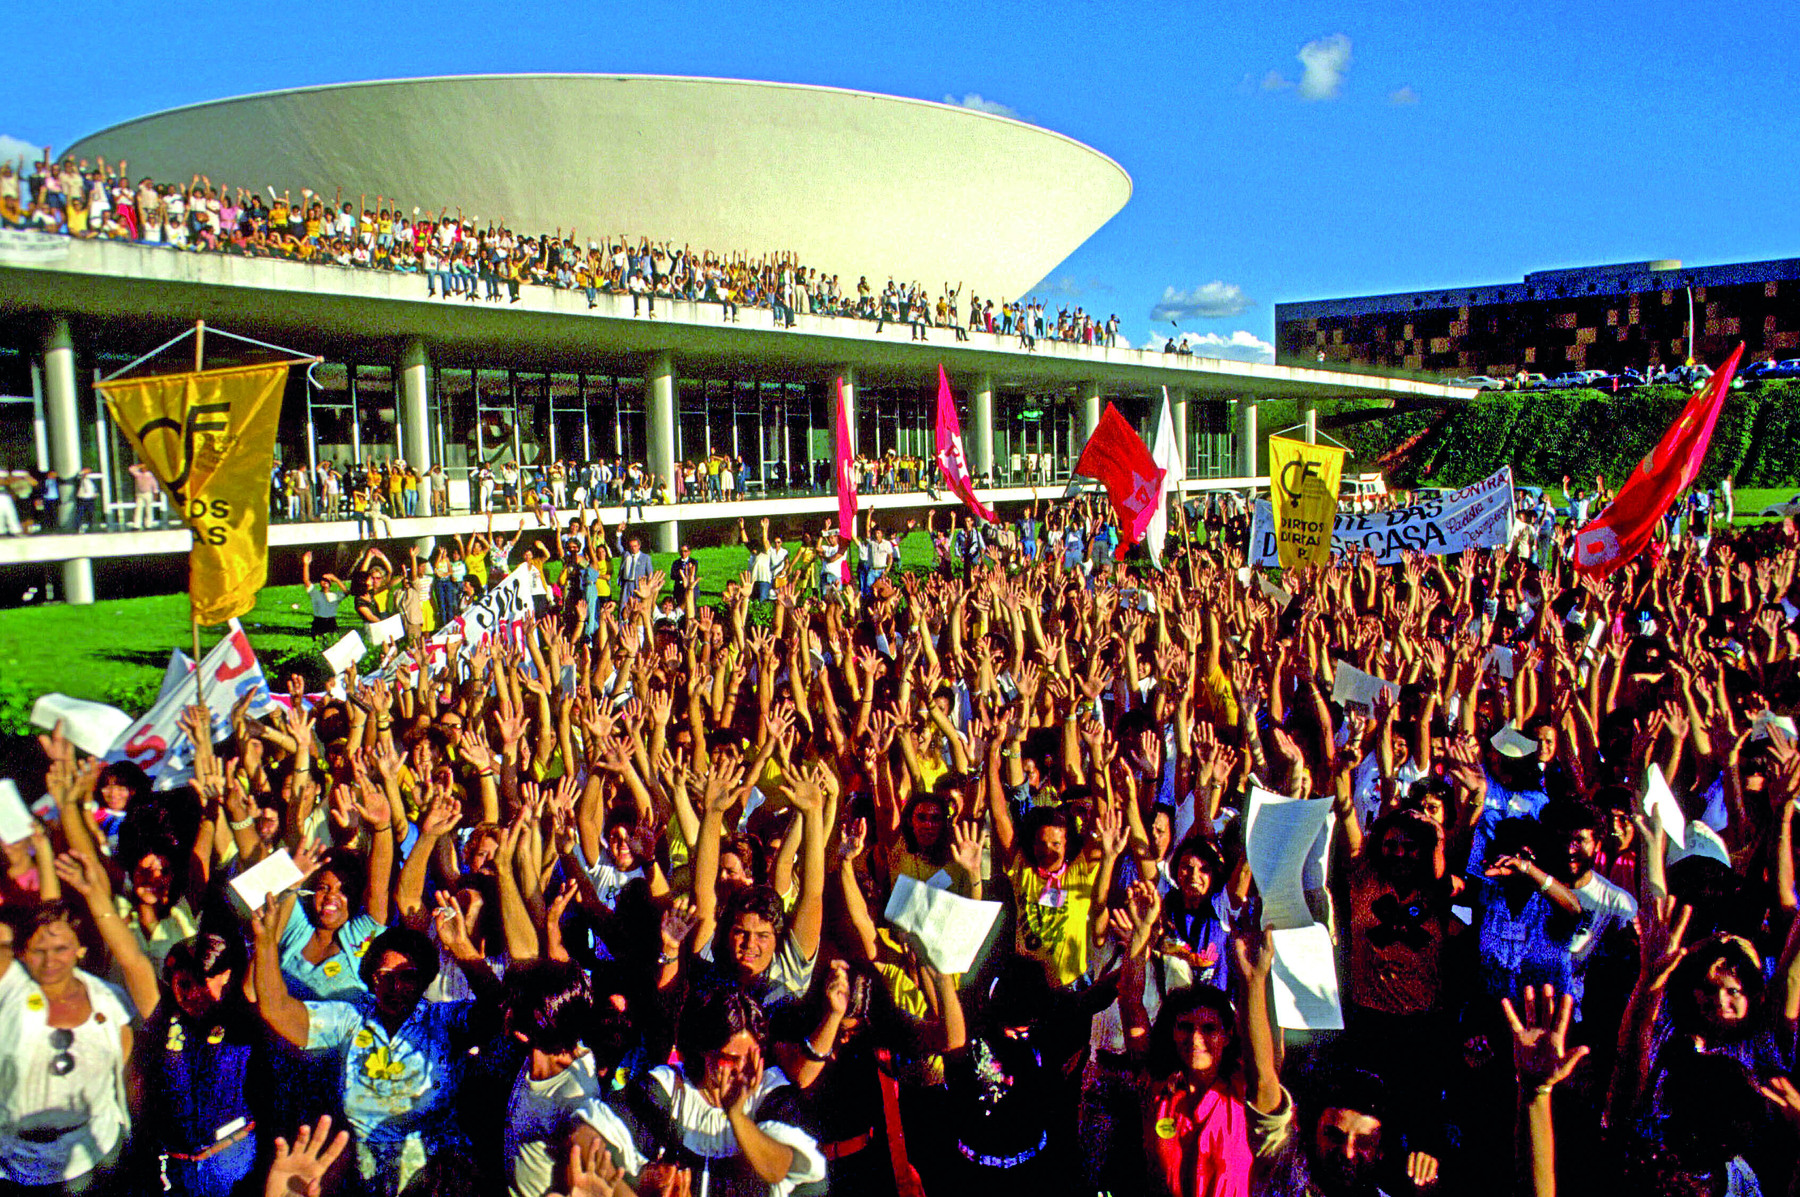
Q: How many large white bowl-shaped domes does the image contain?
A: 1